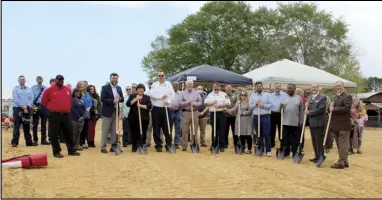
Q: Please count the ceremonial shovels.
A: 10